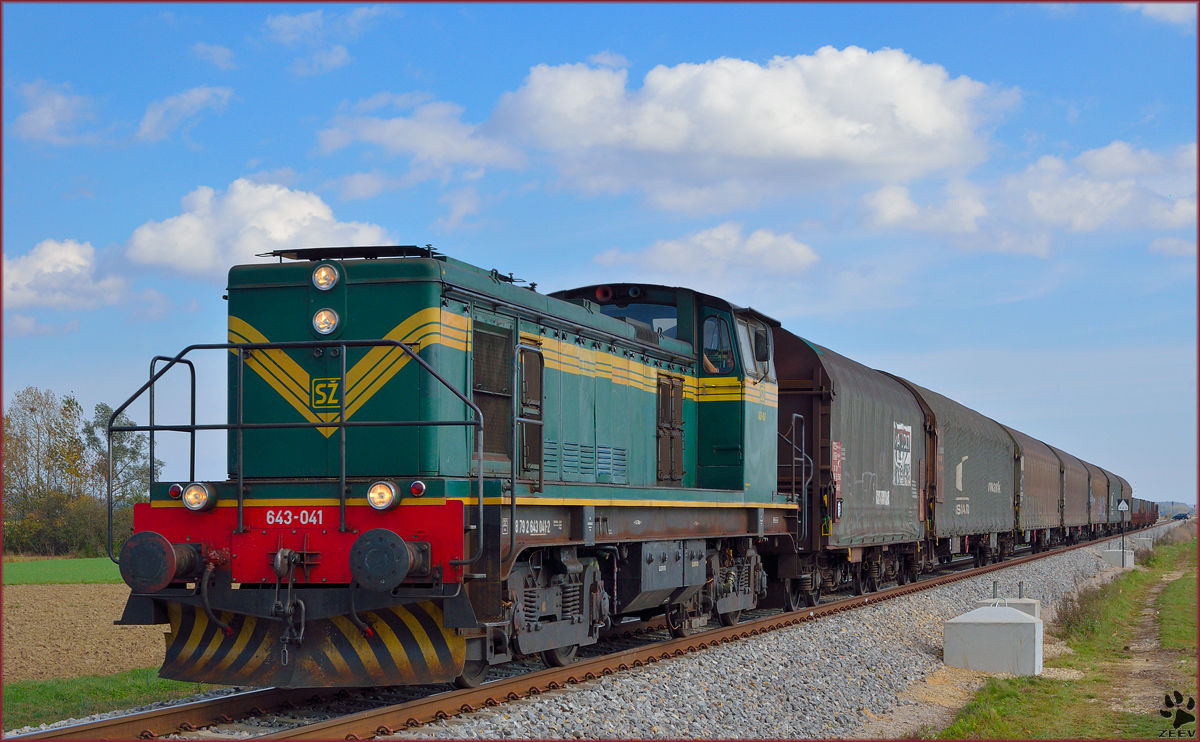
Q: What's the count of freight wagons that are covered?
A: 7